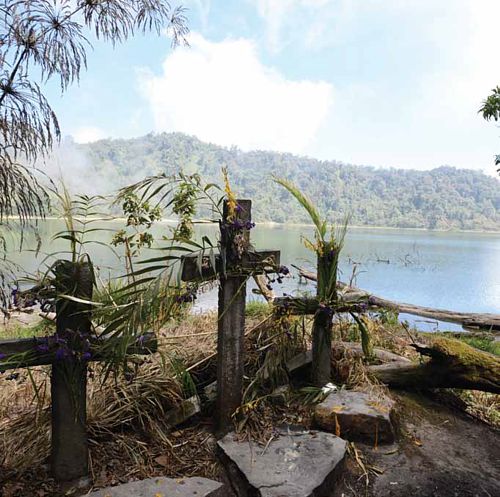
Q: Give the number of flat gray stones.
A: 3